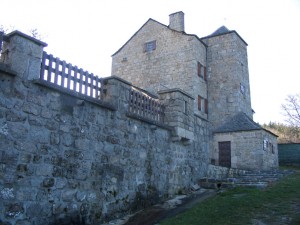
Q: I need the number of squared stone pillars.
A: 3